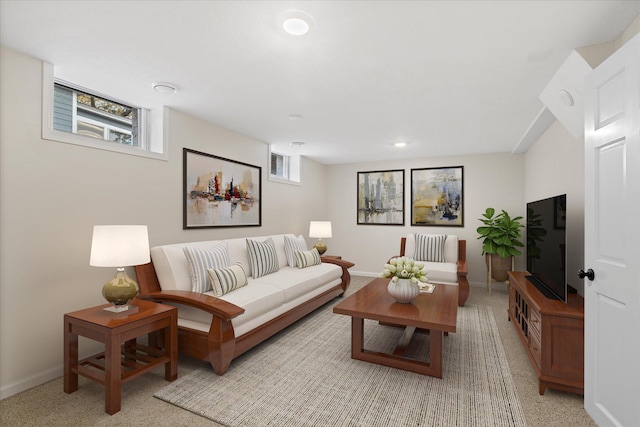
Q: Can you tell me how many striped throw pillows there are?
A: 6